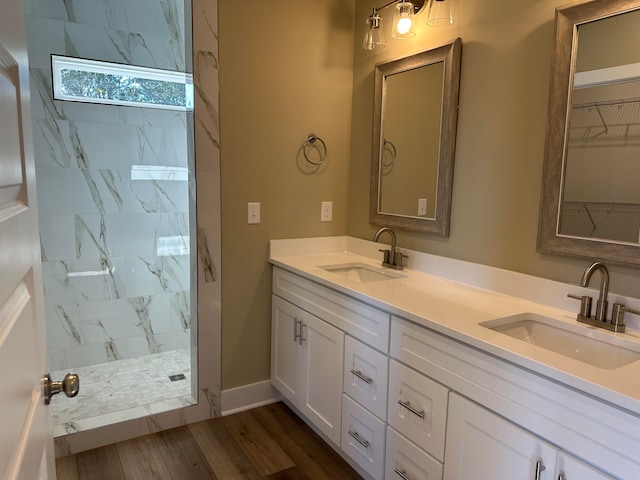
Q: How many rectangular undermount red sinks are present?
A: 0